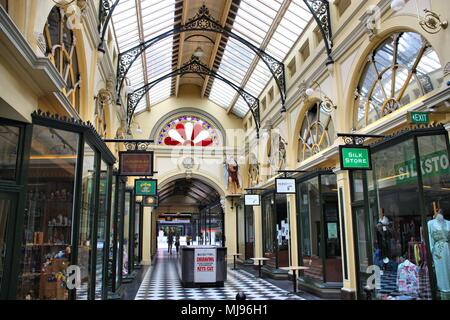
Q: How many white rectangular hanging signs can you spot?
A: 2